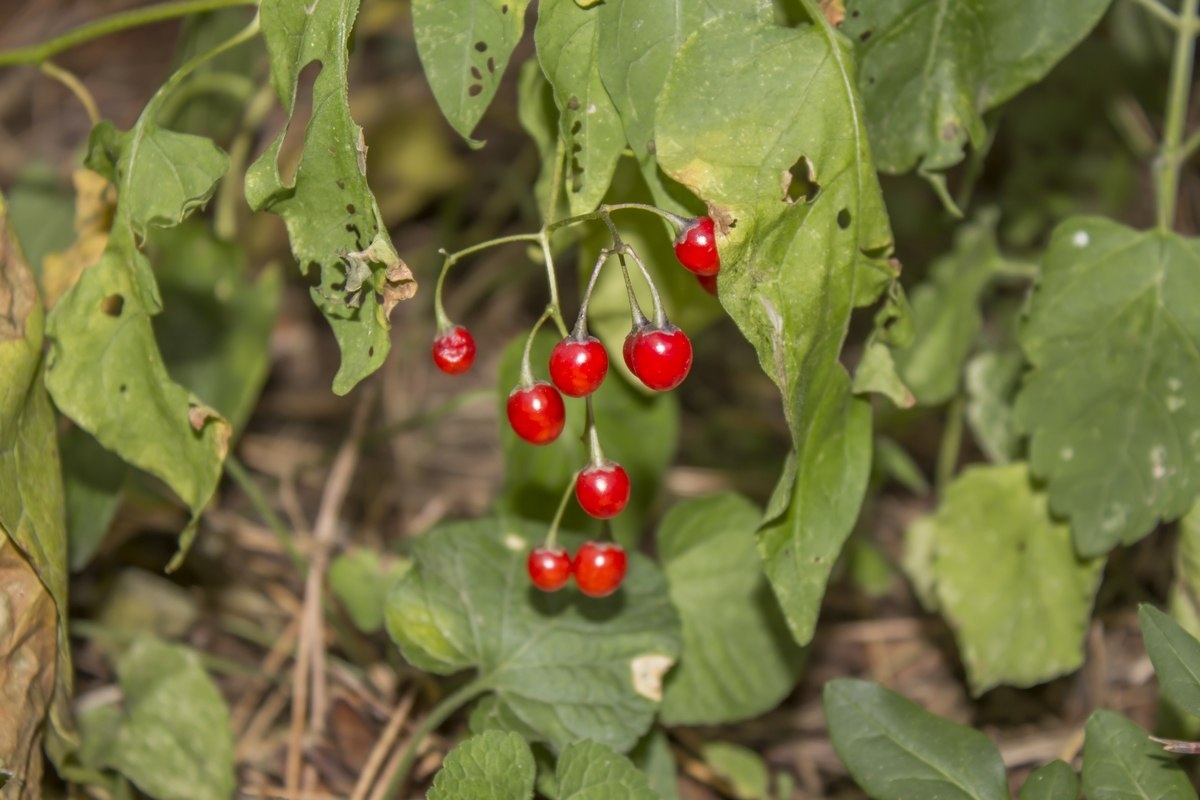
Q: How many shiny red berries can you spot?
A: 10